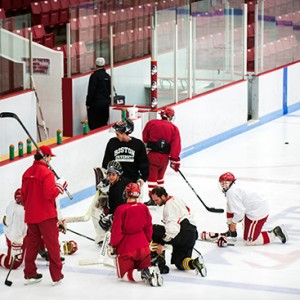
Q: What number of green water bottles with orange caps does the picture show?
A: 6